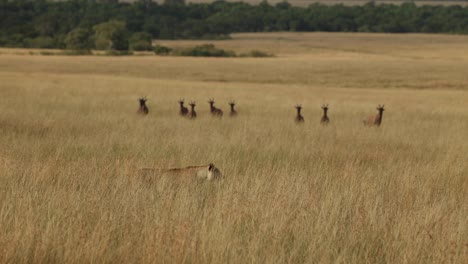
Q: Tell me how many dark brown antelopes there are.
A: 8